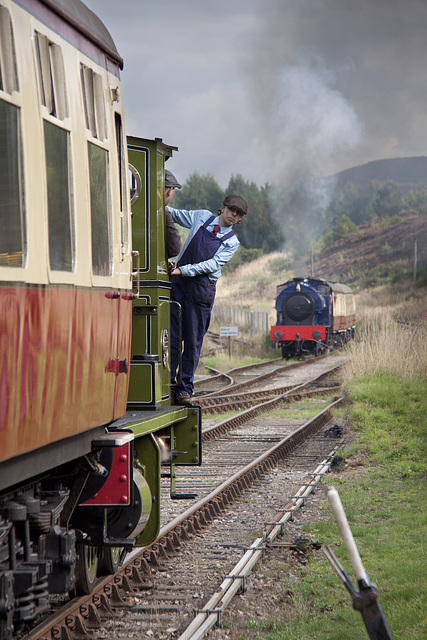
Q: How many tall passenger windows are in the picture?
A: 3